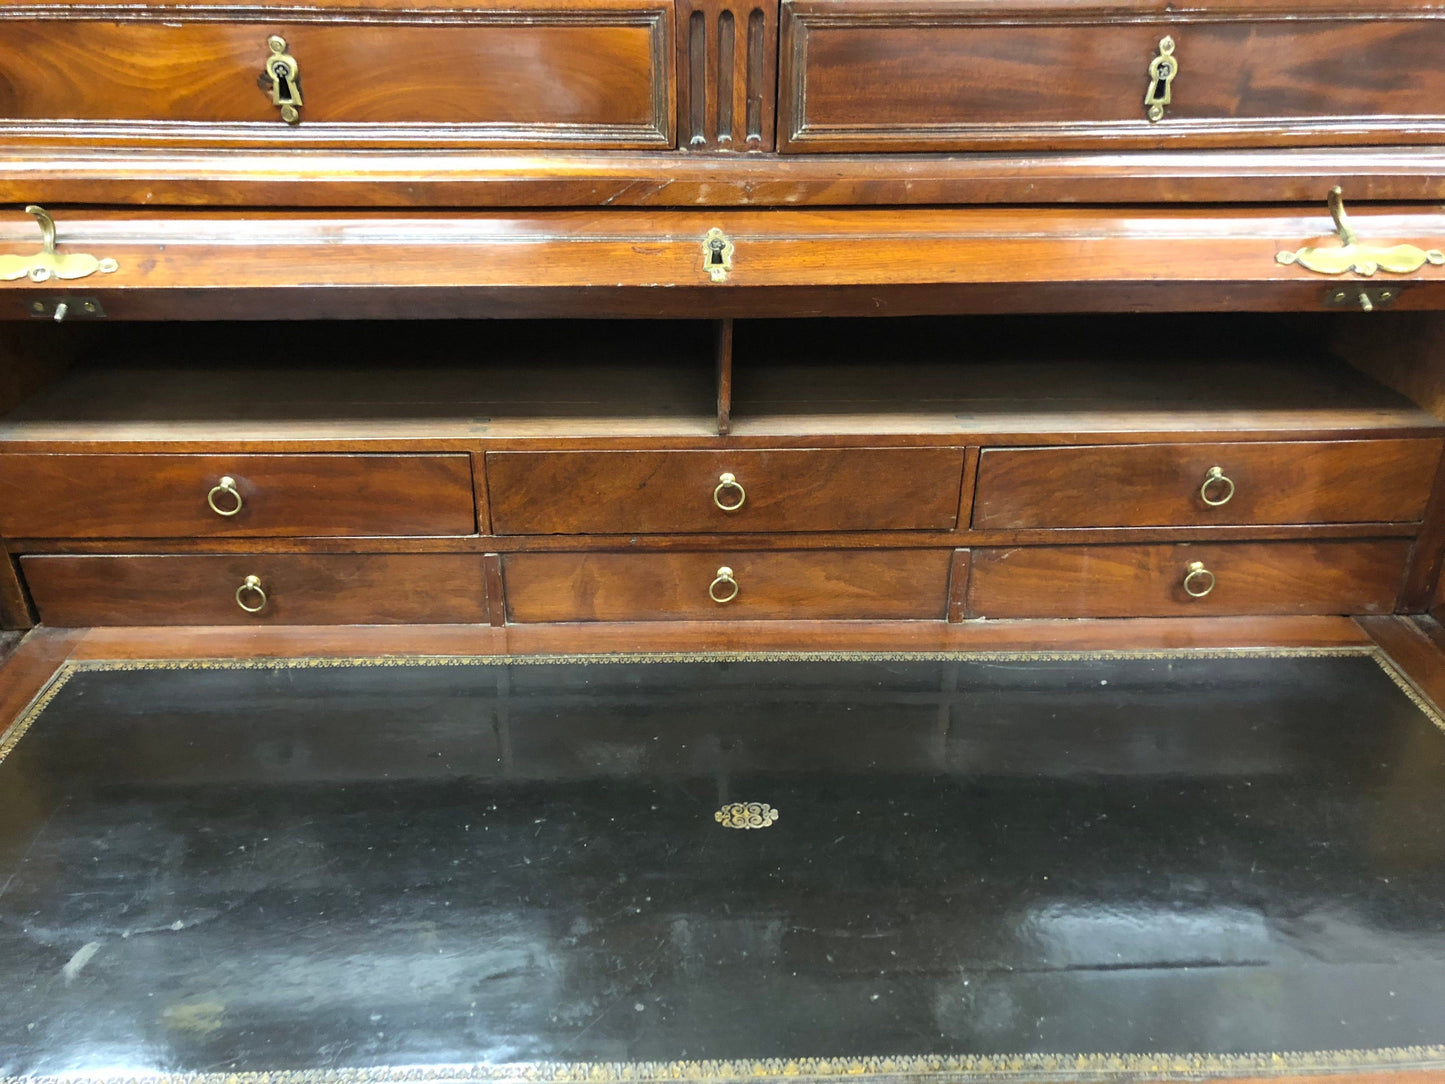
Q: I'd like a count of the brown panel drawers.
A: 8